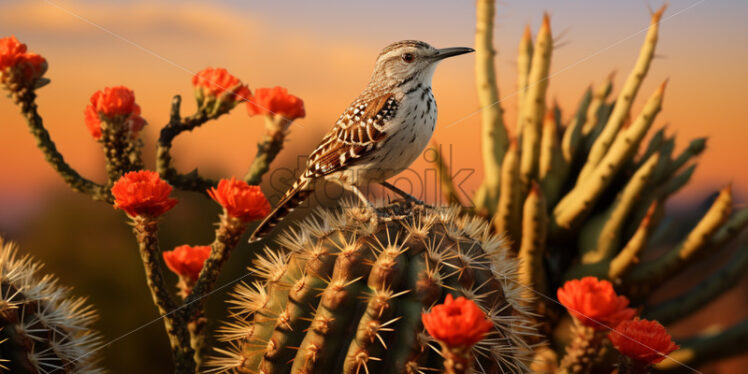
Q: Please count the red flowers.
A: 10